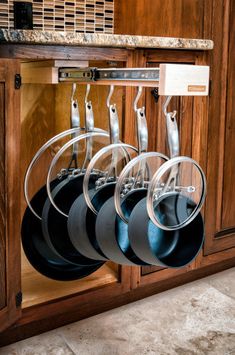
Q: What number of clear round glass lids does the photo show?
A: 5